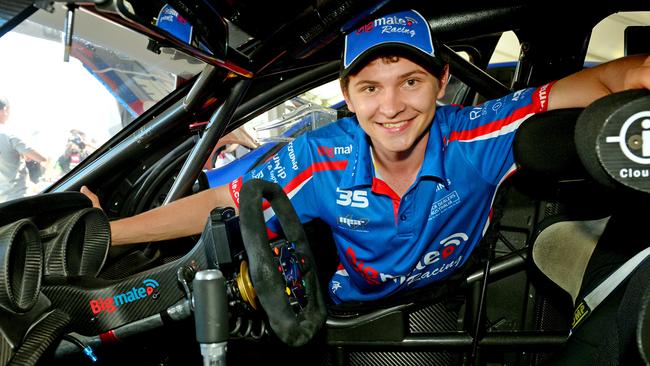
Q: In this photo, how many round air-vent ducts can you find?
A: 2